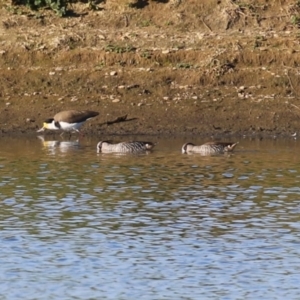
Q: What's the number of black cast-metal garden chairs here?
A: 0